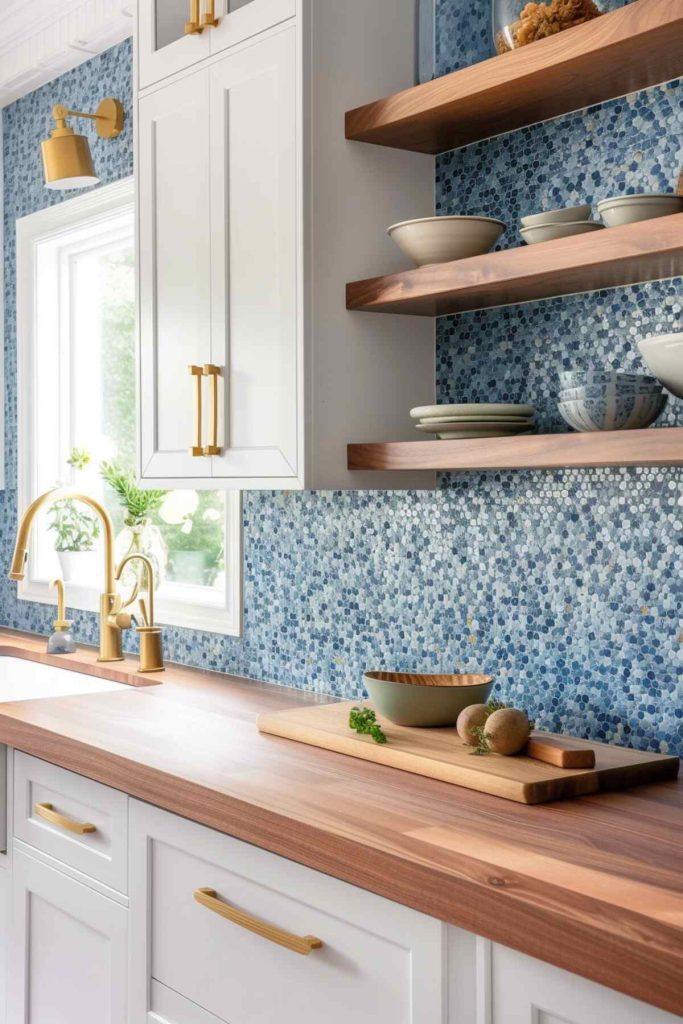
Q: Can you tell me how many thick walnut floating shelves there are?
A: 3